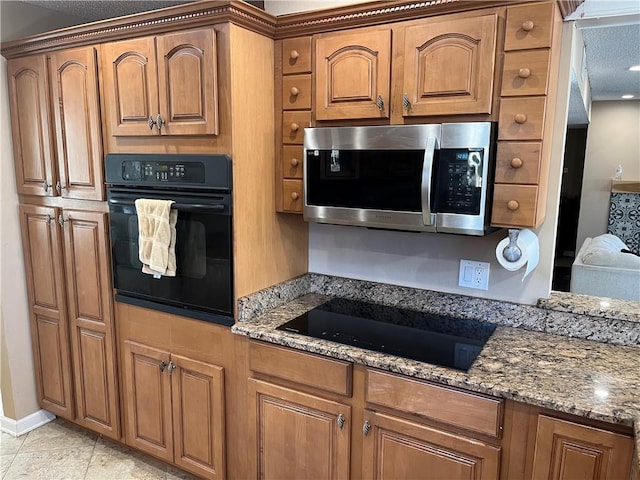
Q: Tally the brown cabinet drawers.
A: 12